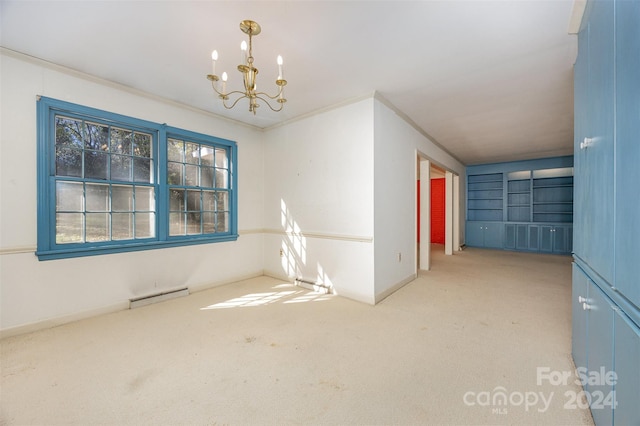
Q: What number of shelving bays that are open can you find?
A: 3